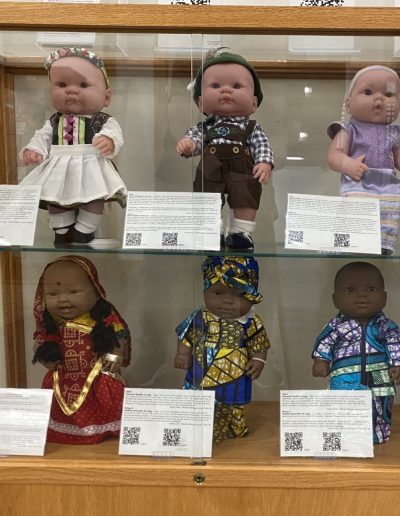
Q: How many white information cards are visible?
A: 6